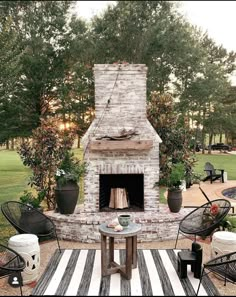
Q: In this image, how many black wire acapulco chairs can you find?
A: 4